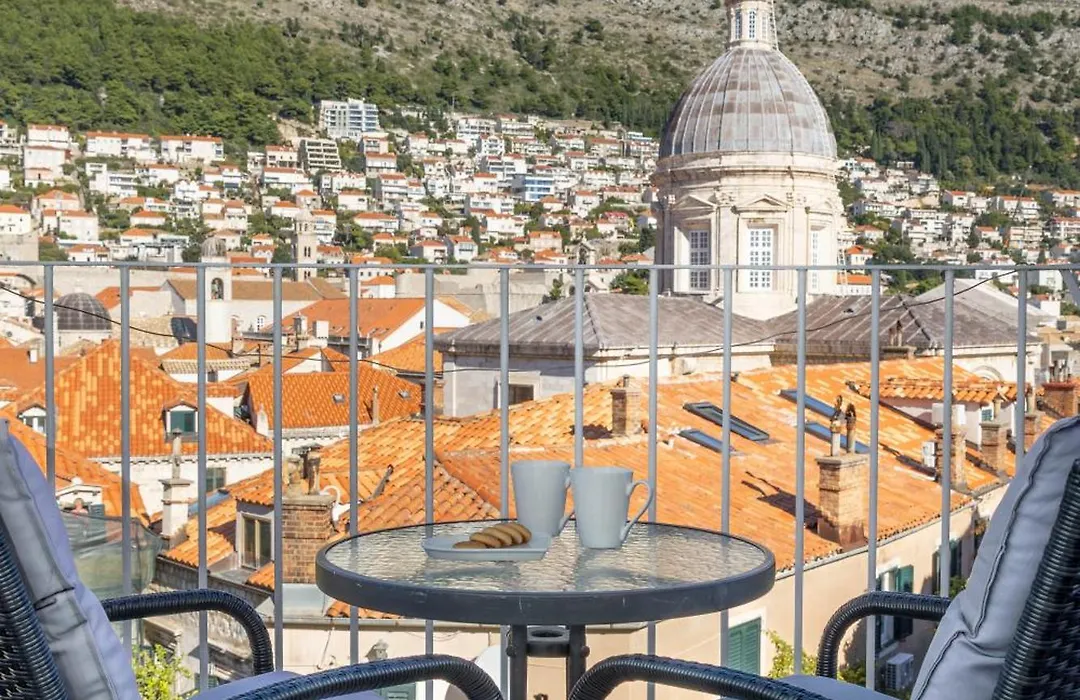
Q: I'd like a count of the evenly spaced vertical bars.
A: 14